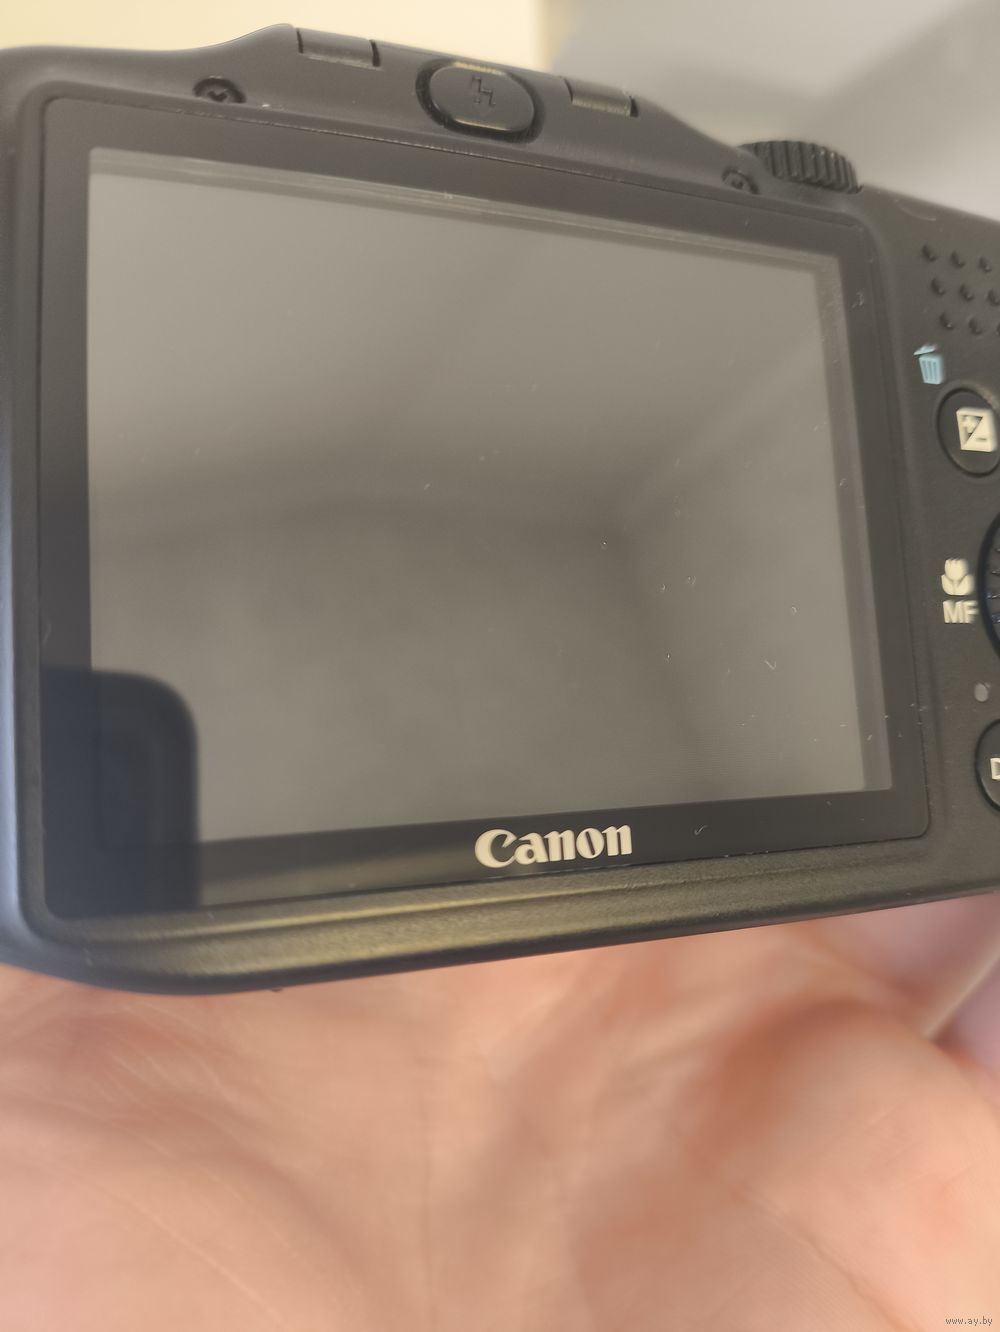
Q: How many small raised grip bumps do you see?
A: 9